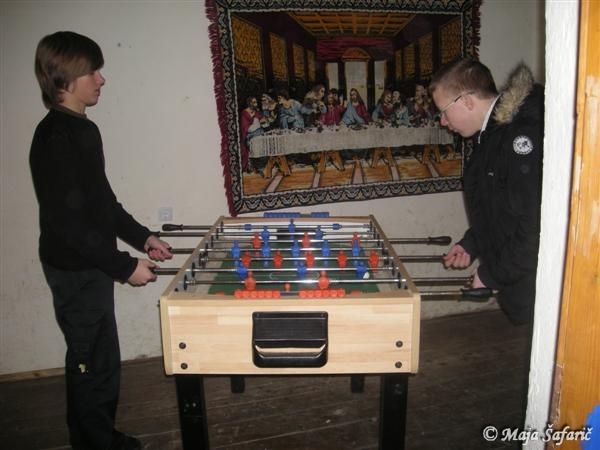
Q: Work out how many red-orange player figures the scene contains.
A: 11